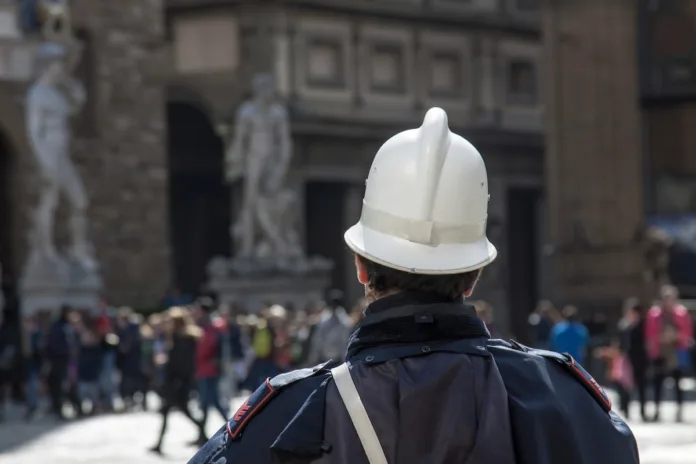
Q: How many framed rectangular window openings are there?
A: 4